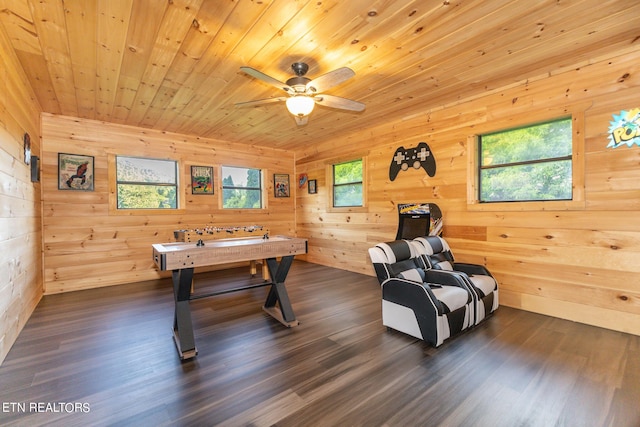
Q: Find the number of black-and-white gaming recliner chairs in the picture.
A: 2